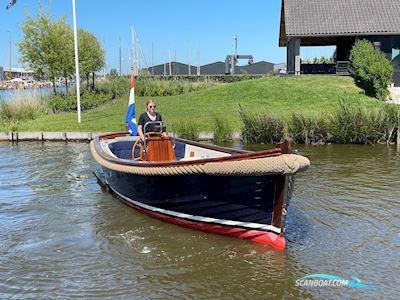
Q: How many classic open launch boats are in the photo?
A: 1